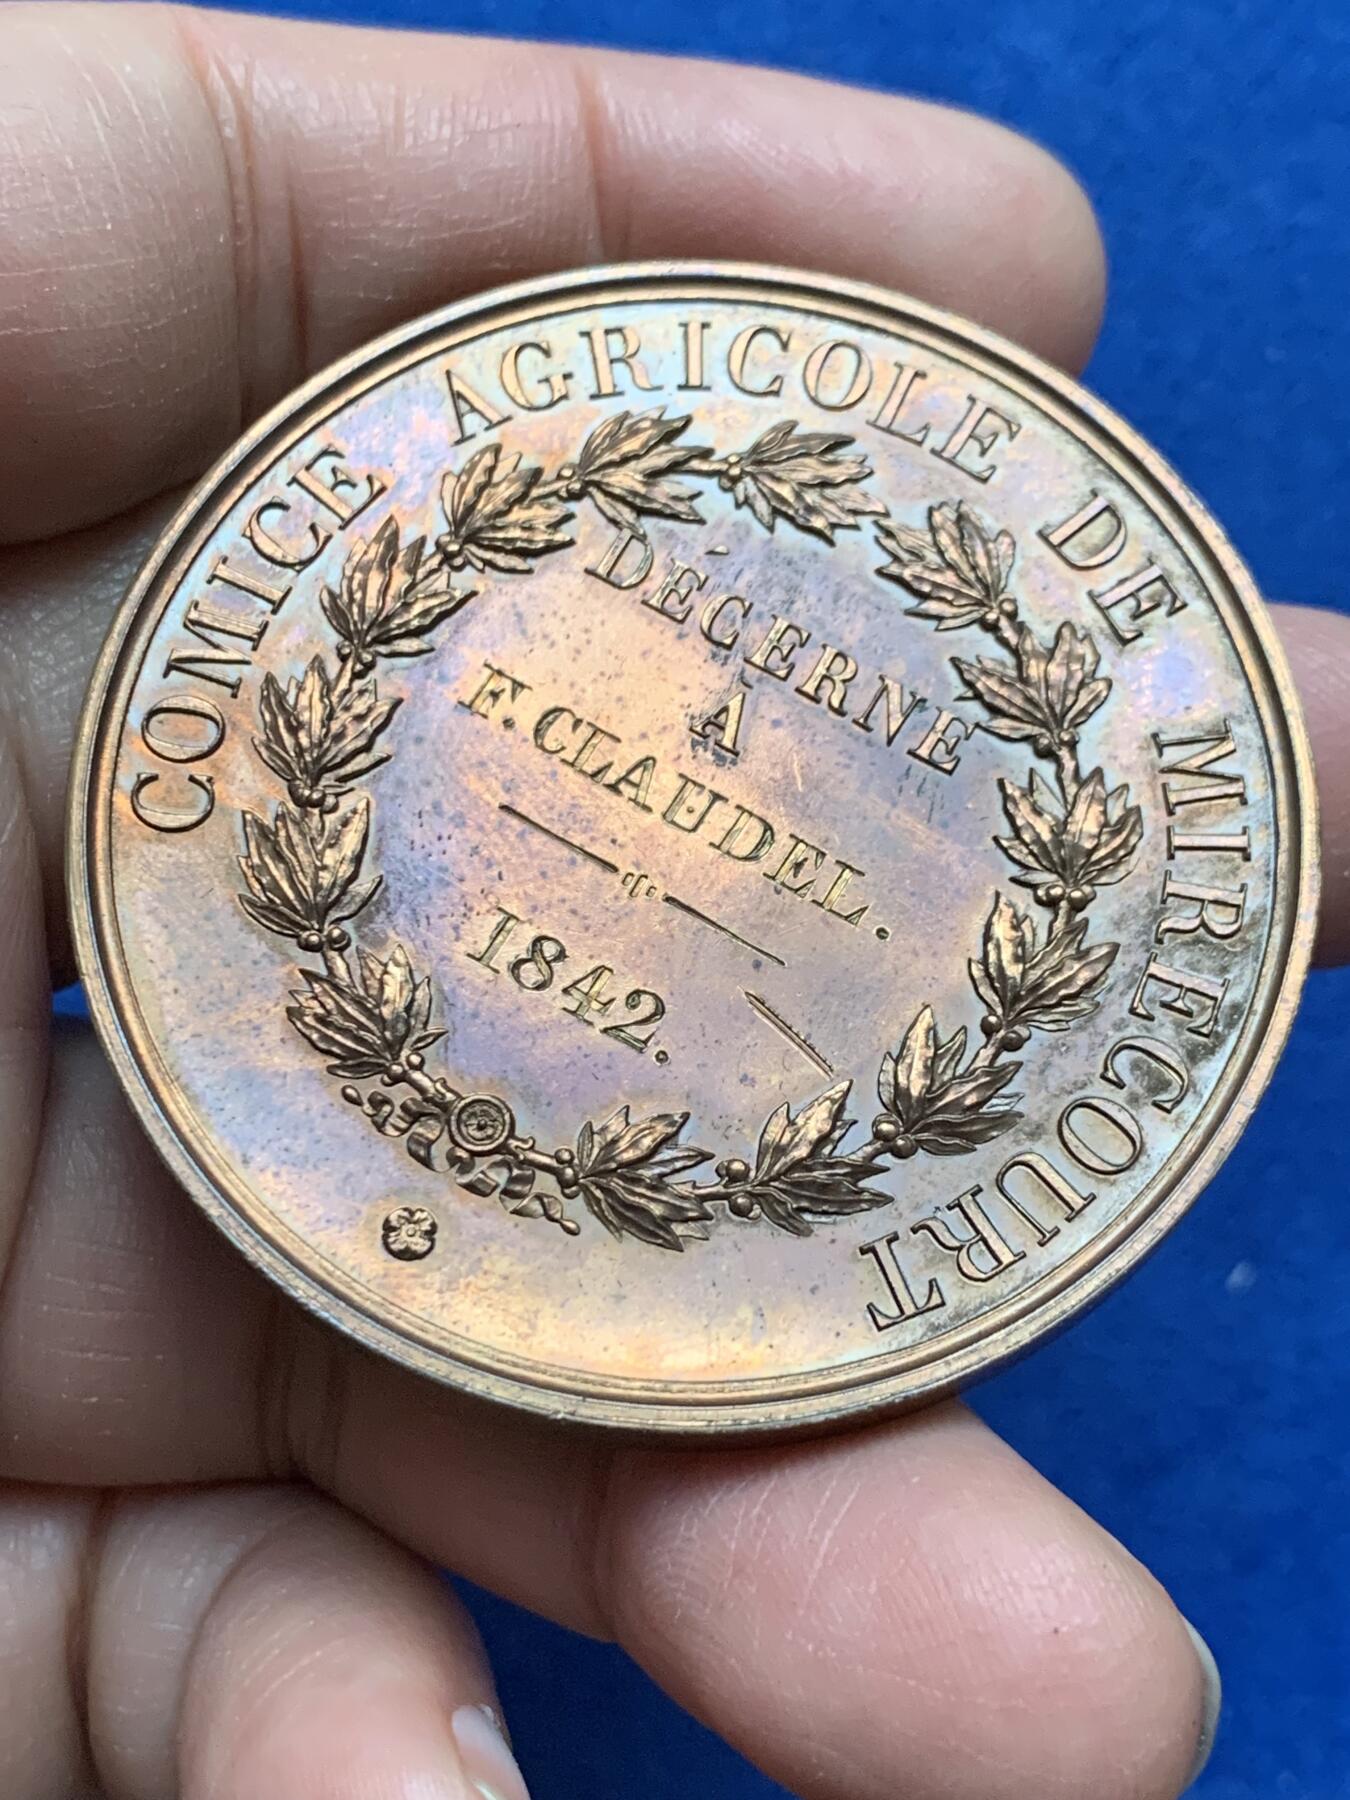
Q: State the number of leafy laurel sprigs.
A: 14